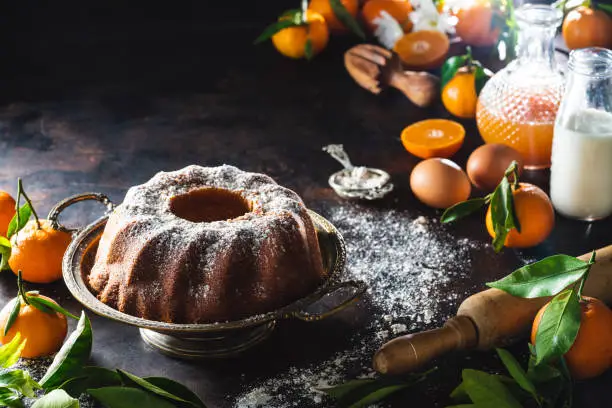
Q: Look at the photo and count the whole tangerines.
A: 11